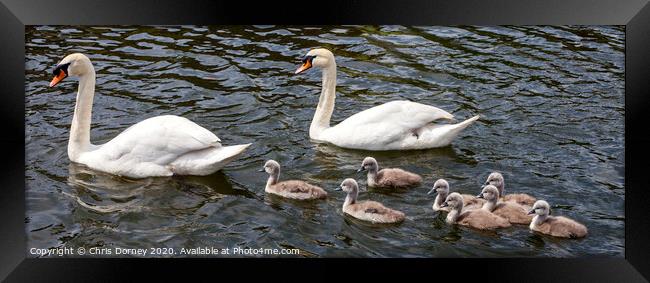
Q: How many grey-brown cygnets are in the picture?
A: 8